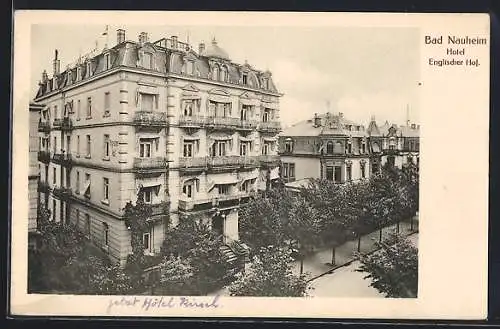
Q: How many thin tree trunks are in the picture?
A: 6